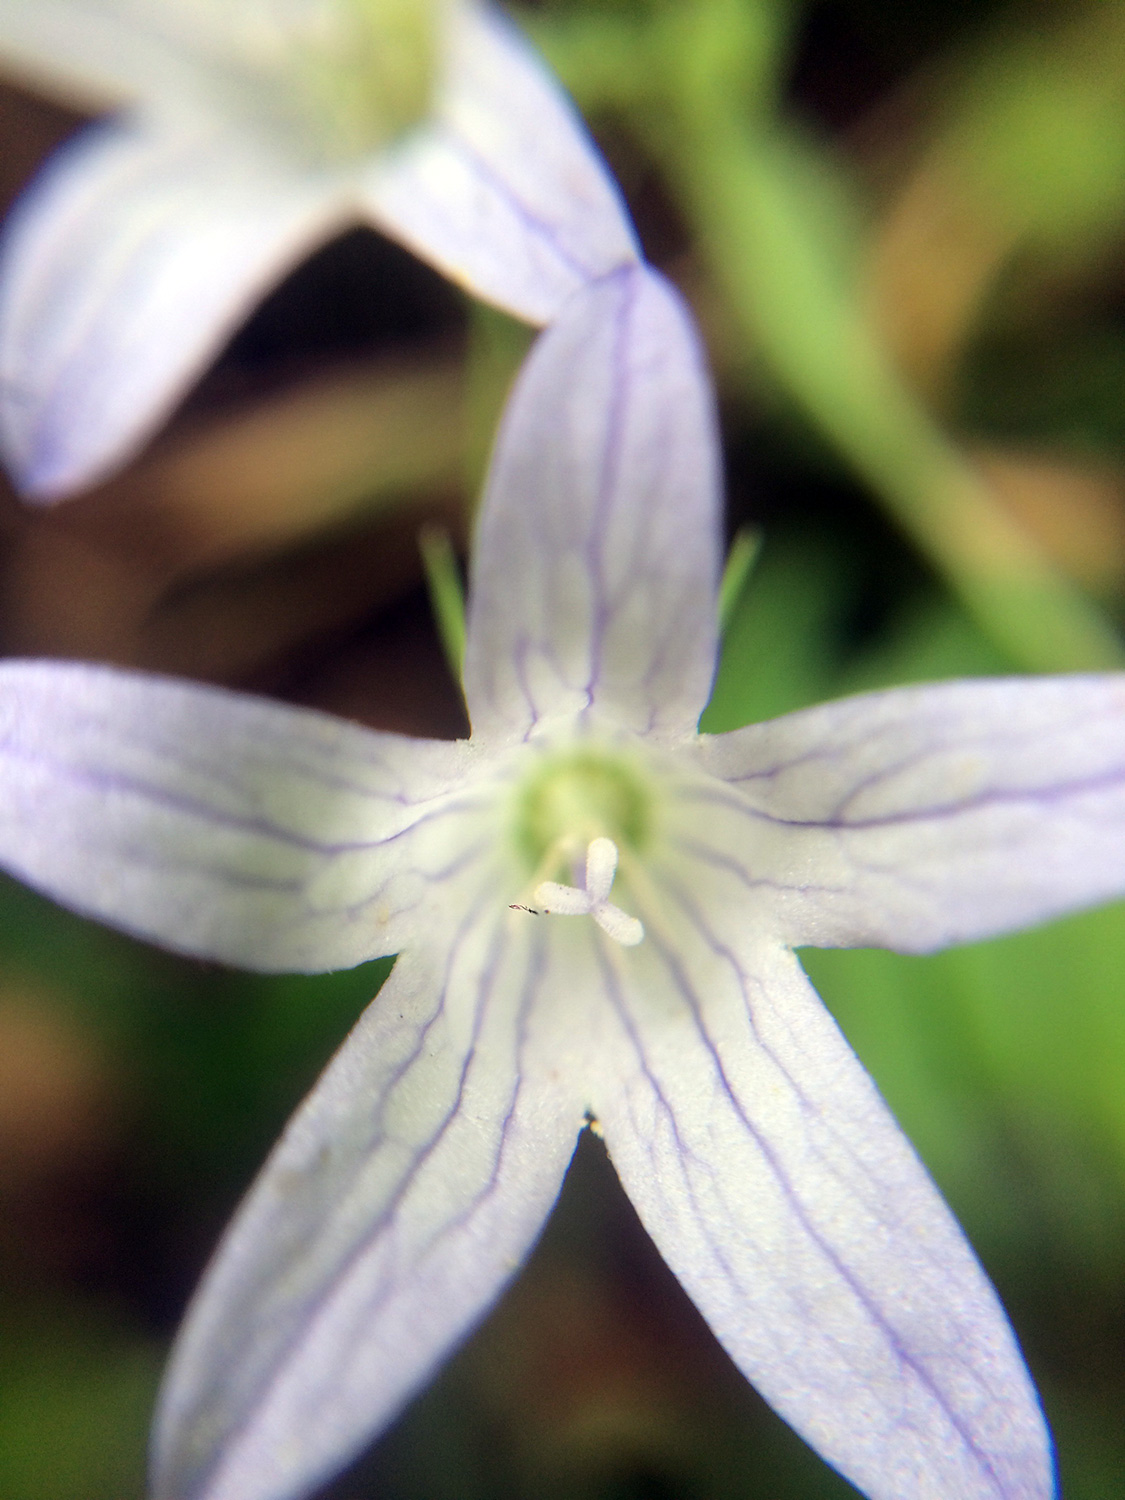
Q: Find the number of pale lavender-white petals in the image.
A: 8